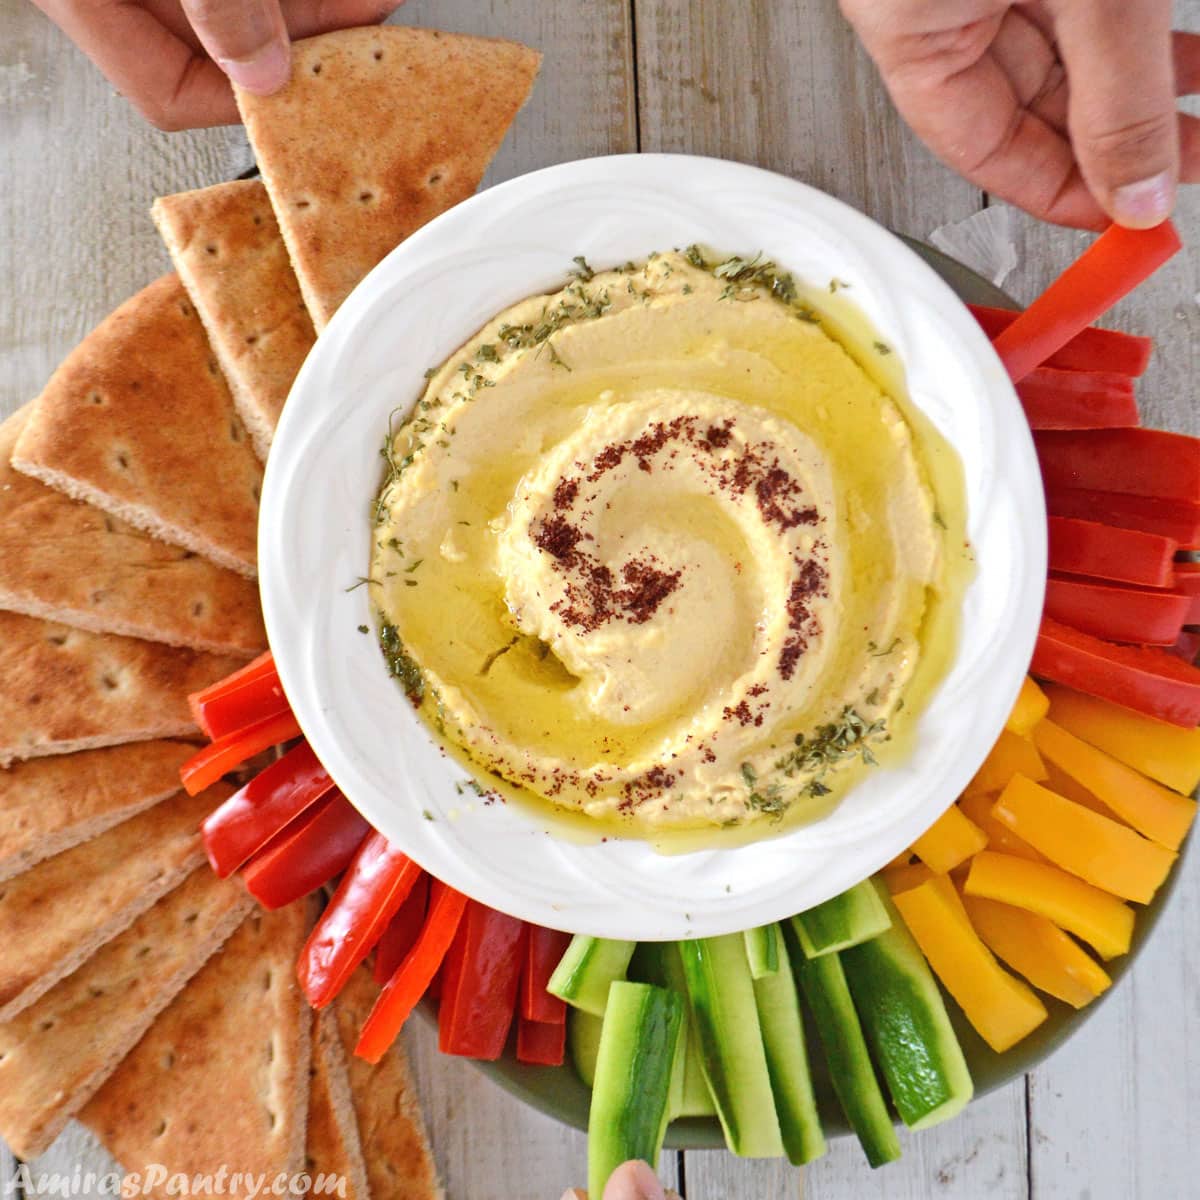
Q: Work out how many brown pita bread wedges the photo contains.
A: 11